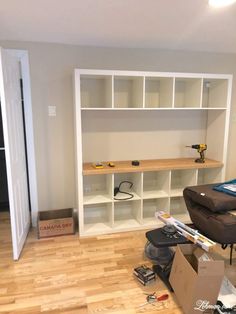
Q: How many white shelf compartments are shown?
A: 15